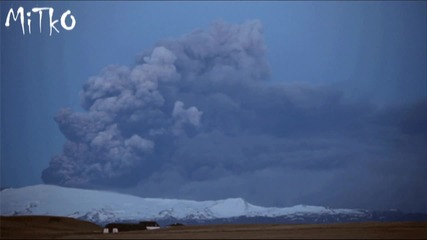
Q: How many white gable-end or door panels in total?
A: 2